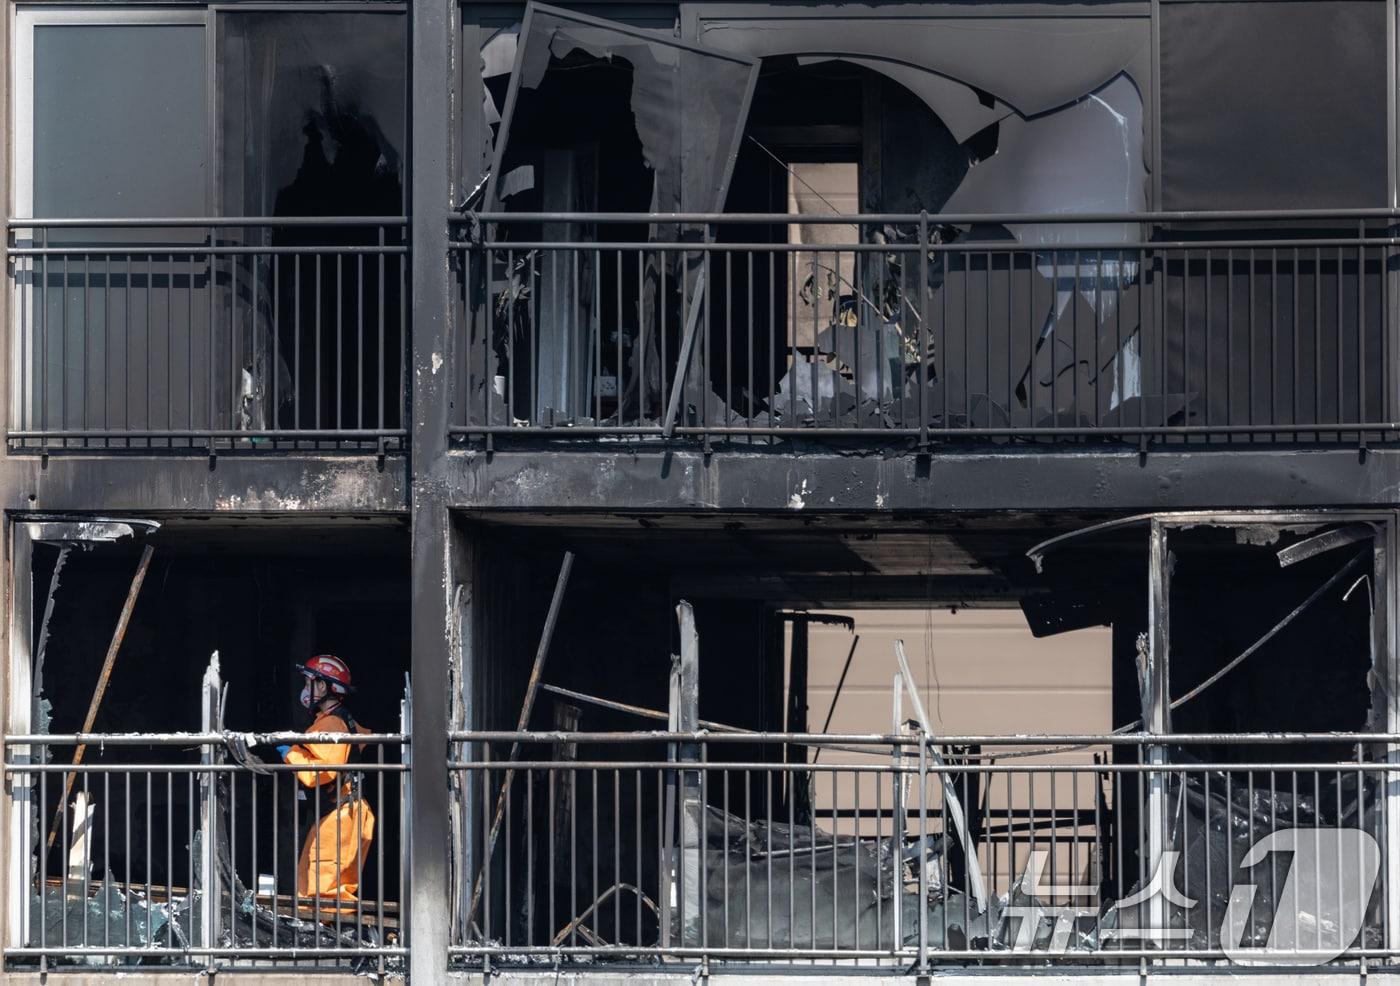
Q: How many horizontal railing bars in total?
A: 12